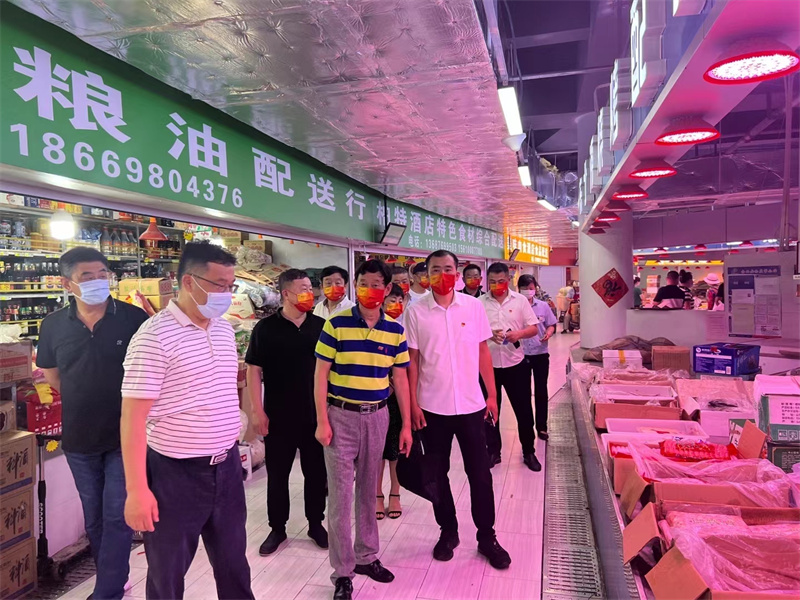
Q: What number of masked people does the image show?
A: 12